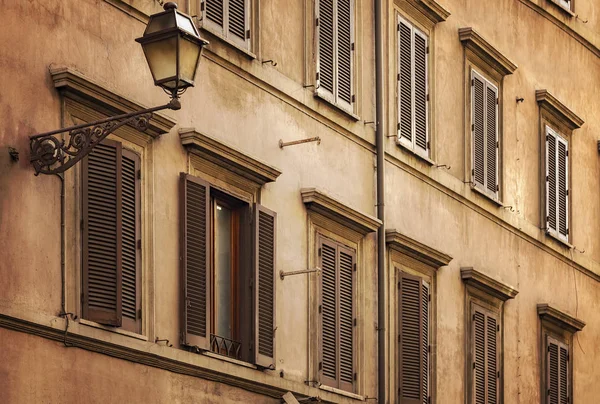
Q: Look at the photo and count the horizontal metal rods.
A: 2